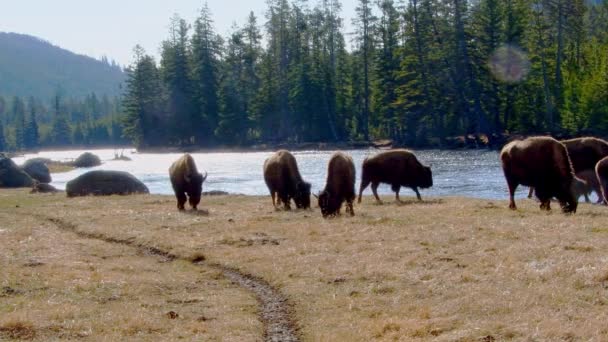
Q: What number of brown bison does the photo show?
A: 7